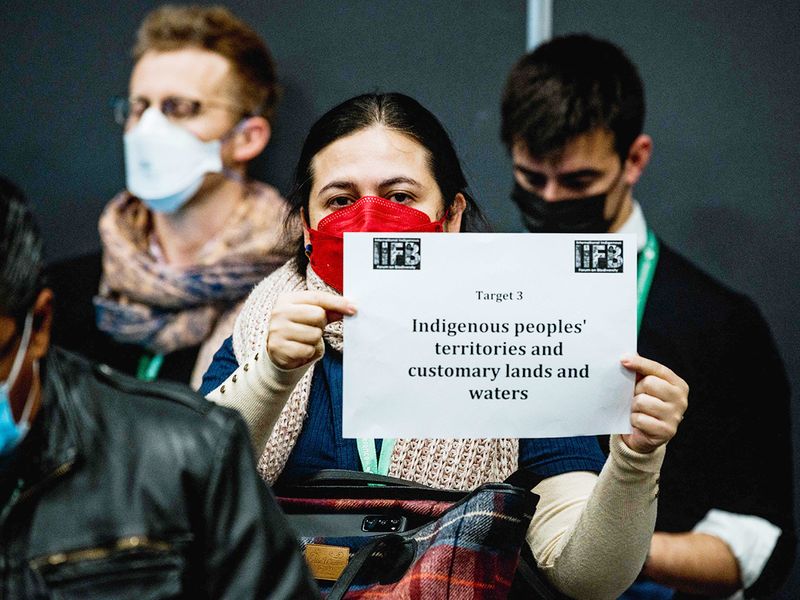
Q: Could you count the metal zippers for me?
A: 2